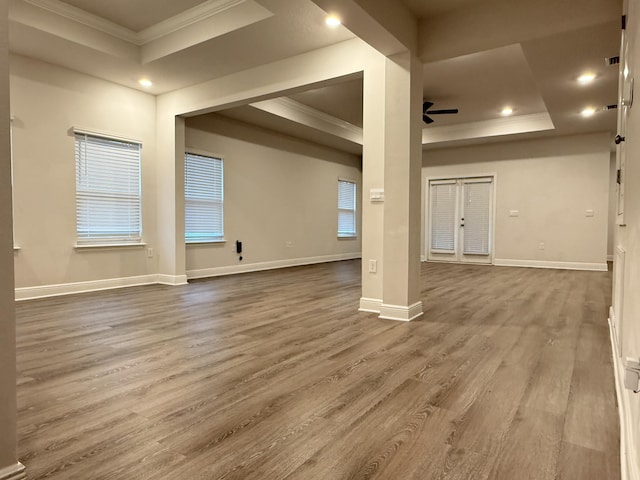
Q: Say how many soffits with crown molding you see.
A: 2